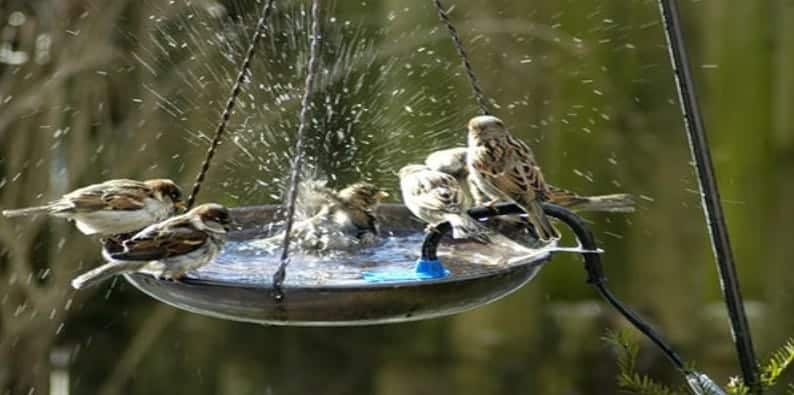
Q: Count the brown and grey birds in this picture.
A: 6